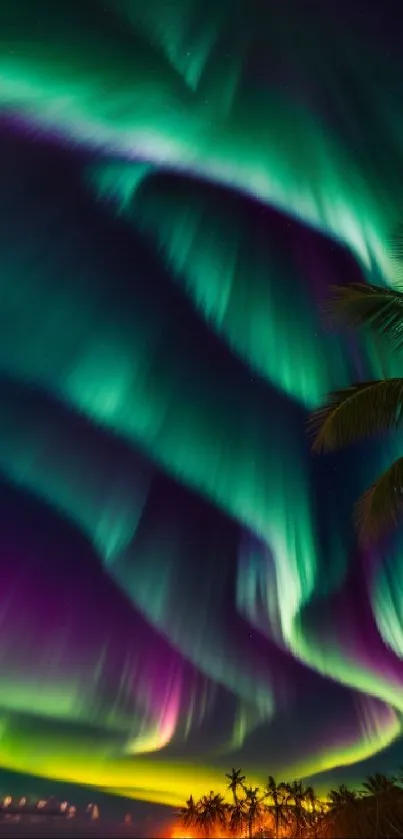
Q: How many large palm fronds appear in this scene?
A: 3